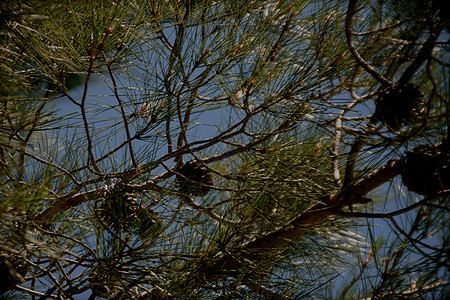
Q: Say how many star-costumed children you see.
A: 0